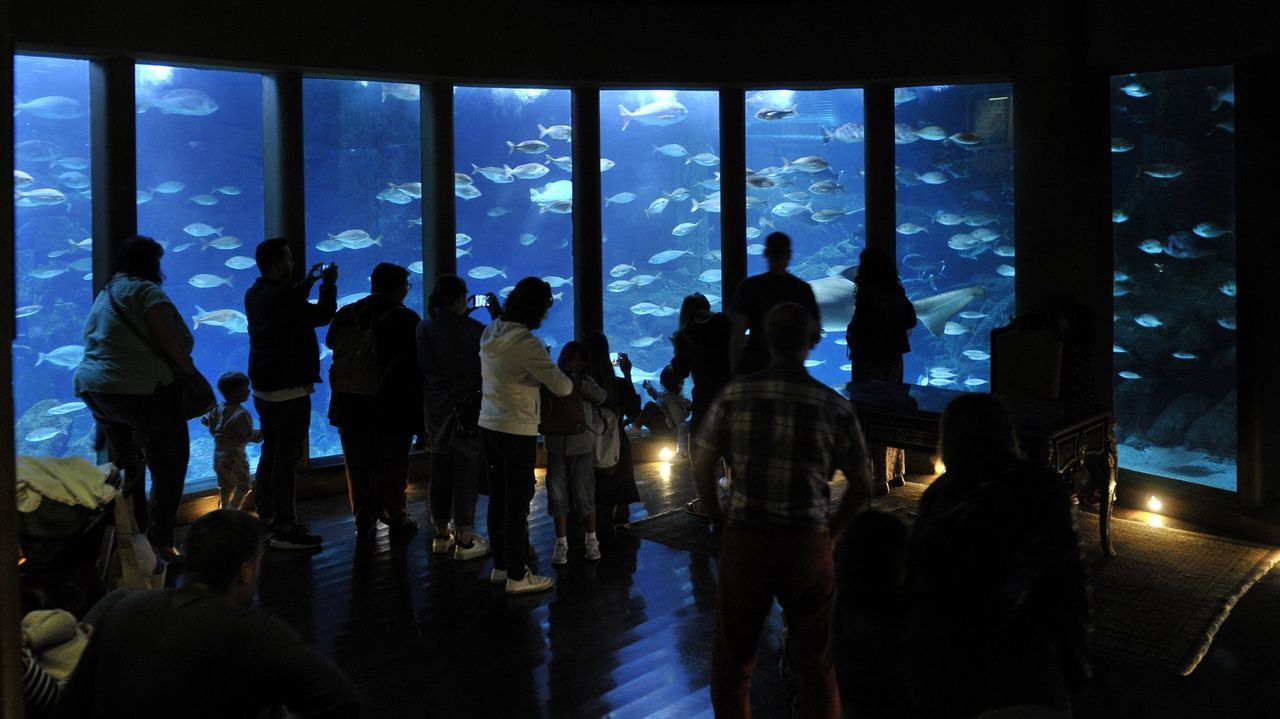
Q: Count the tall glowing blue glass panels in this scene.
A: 8